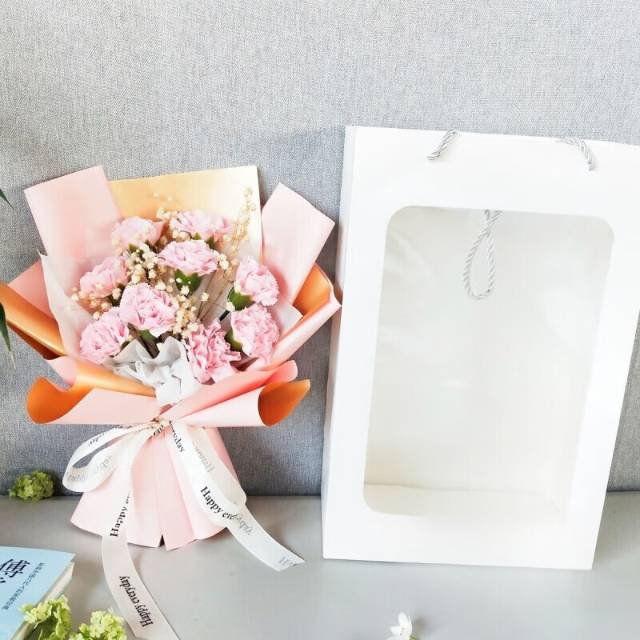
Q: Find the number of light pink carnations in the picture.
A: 9